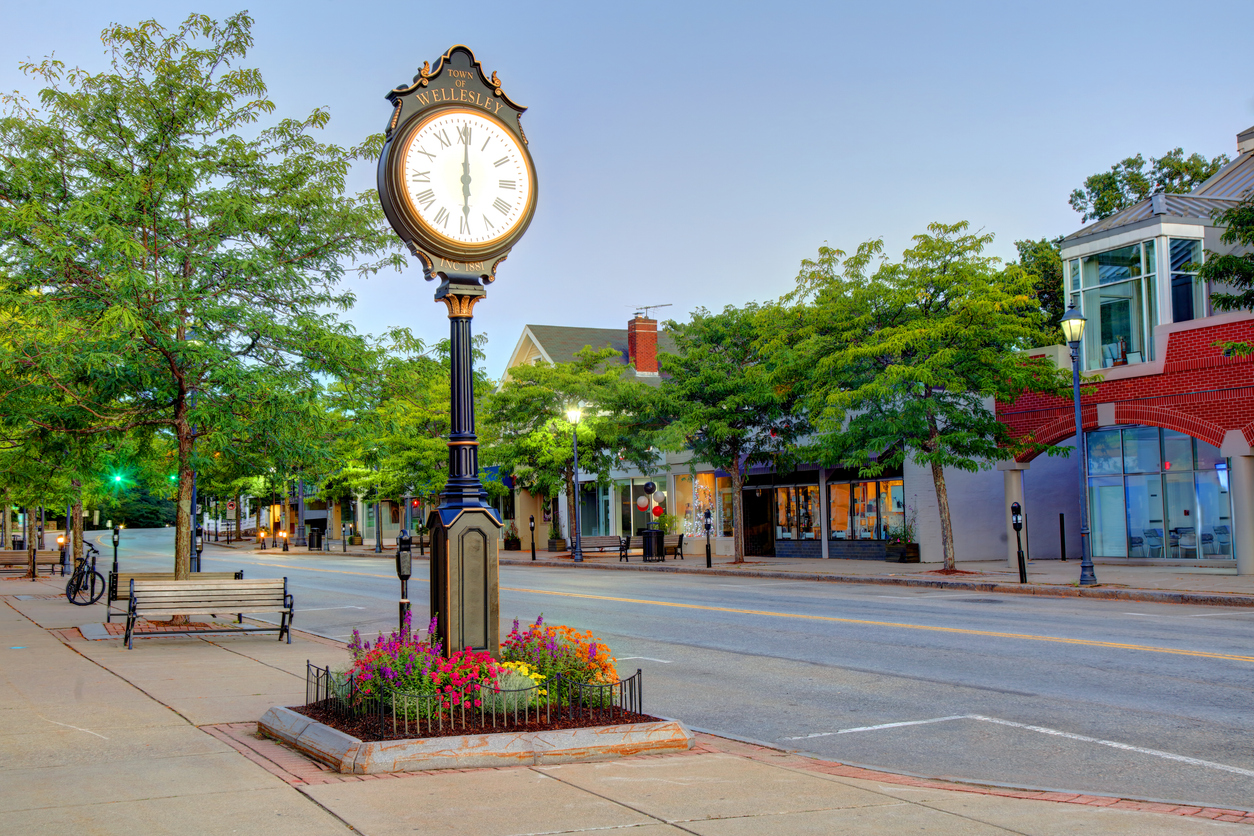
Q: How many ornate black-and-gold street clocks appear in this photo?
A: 1